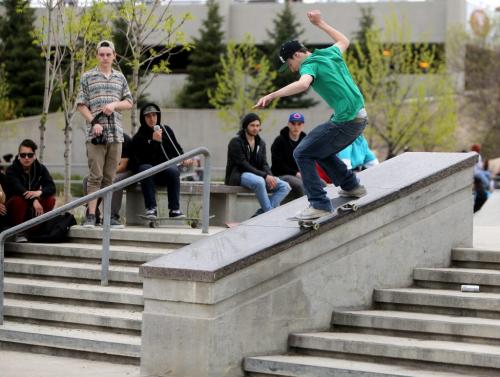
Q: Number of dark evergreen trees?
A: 5